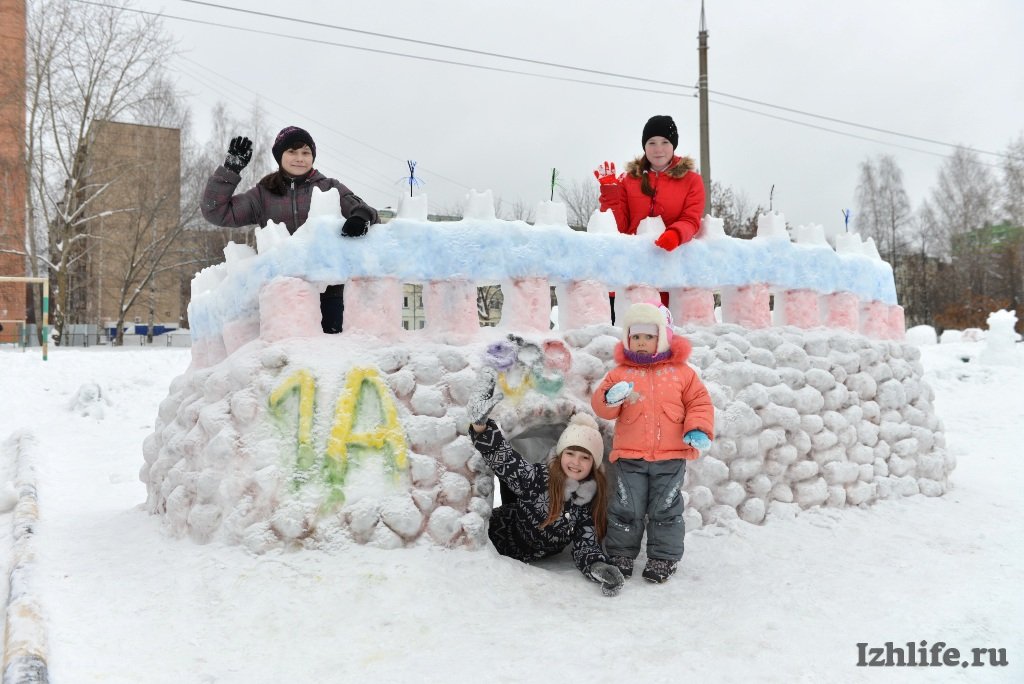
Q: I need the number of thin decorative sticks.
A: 4